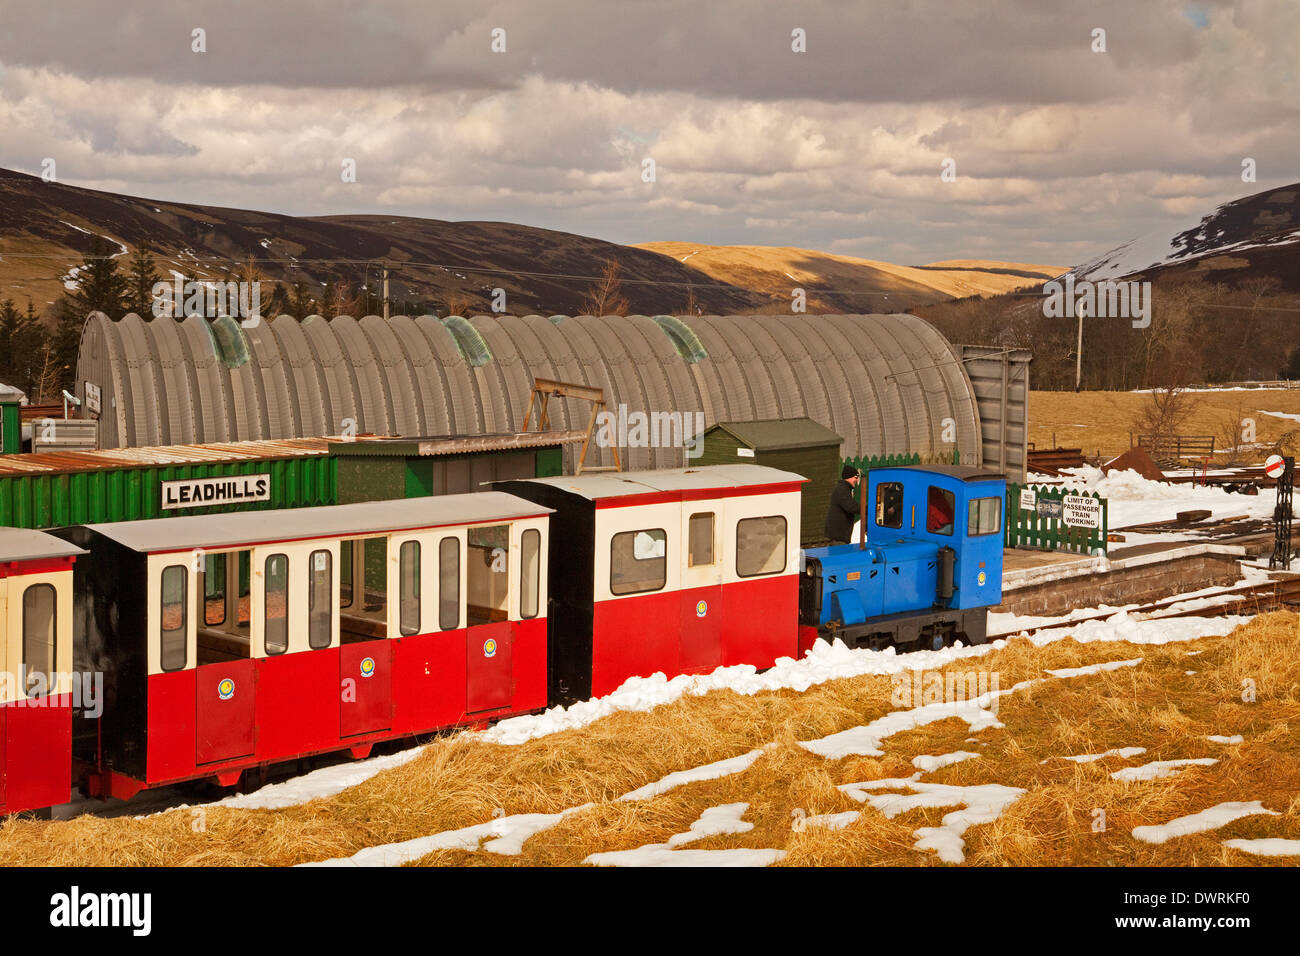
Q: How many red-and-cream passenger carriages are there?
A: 3